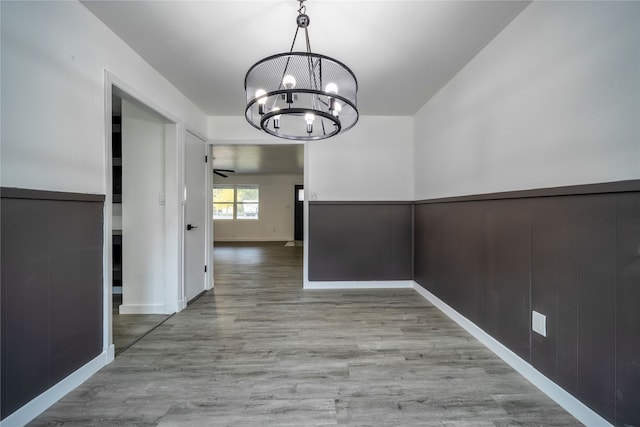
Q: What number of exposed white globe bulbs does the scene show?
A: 6